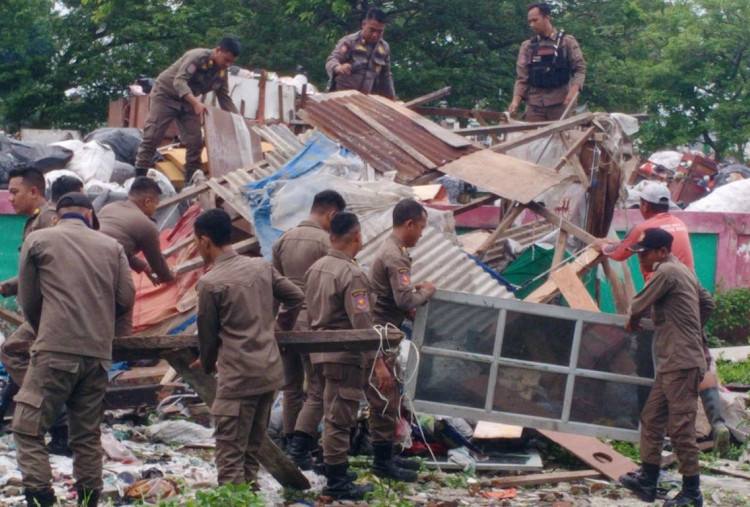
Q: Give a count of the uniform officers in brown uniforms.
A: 12